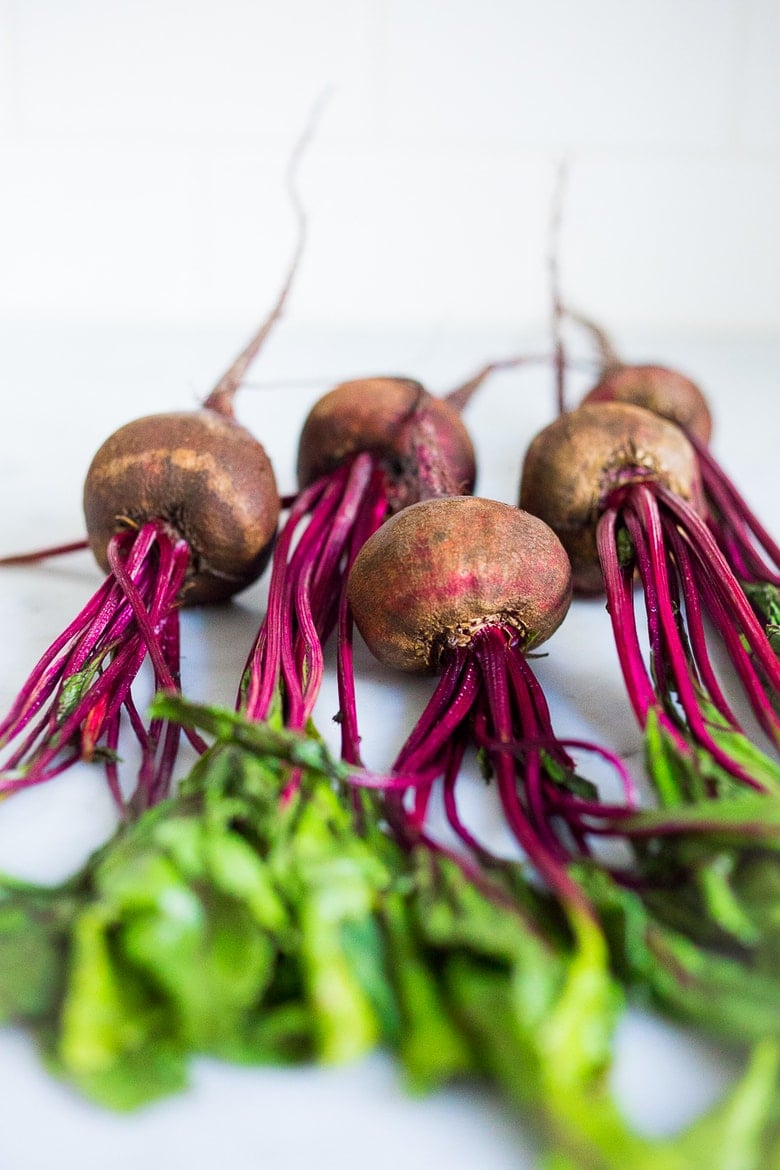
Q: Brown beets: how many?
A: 5